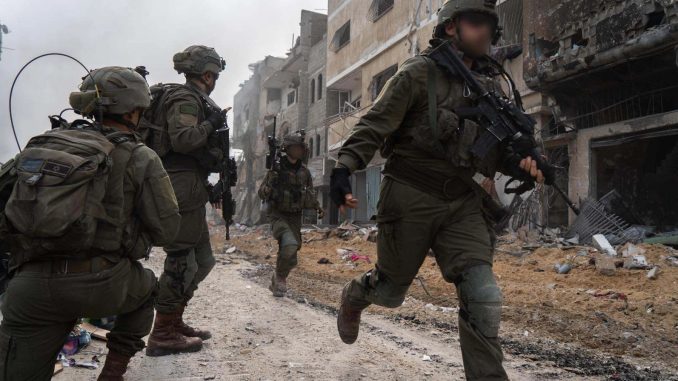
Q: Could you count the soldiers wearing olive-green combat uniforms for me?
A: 4